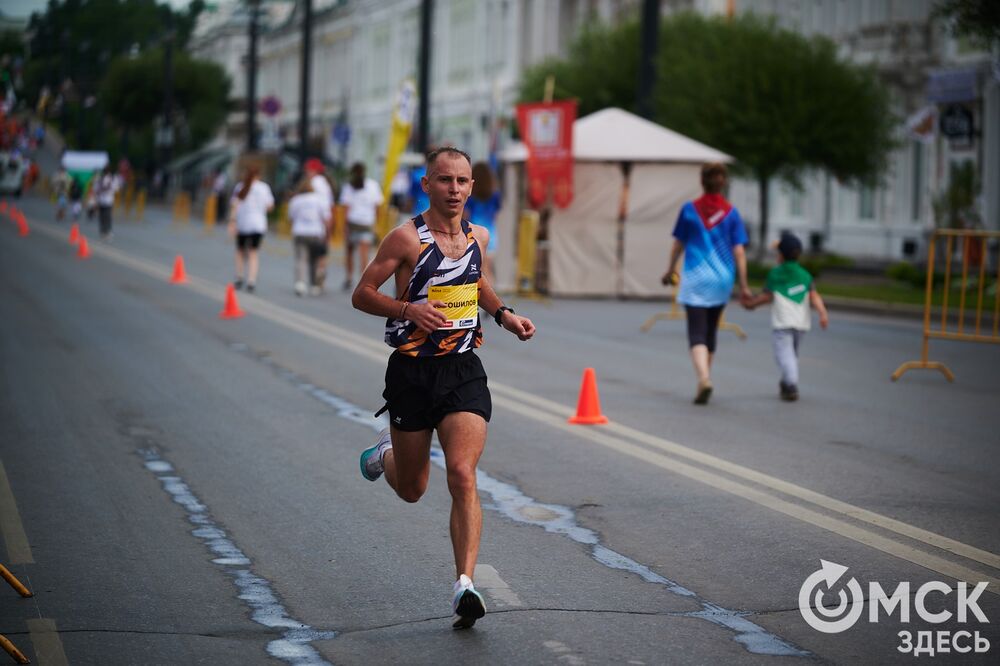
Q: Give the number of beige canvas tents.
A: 1